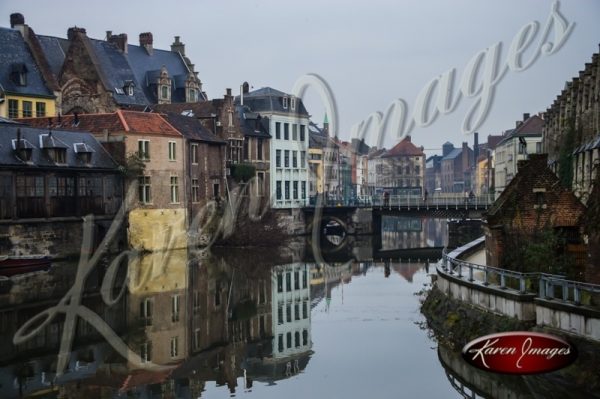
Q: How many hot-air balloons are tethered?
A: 0